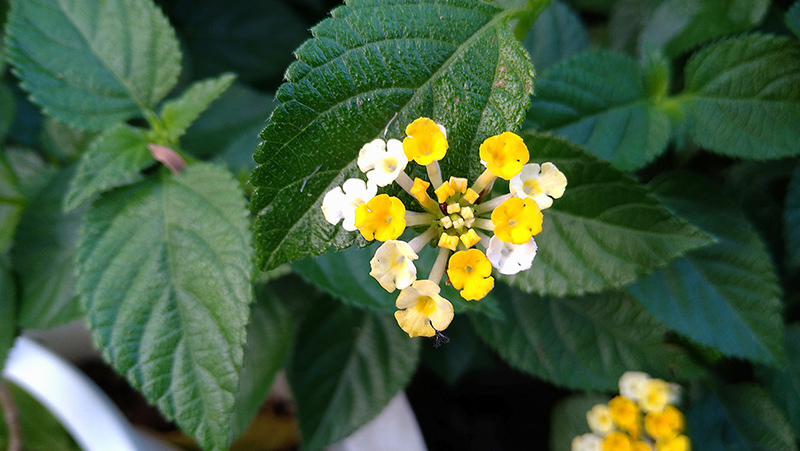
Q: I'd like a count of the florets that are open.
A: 11